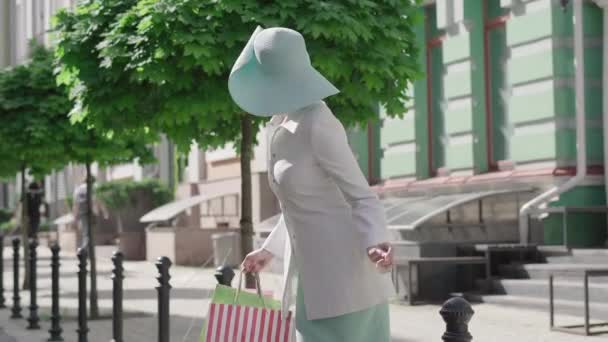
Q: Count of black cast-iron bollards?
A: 9